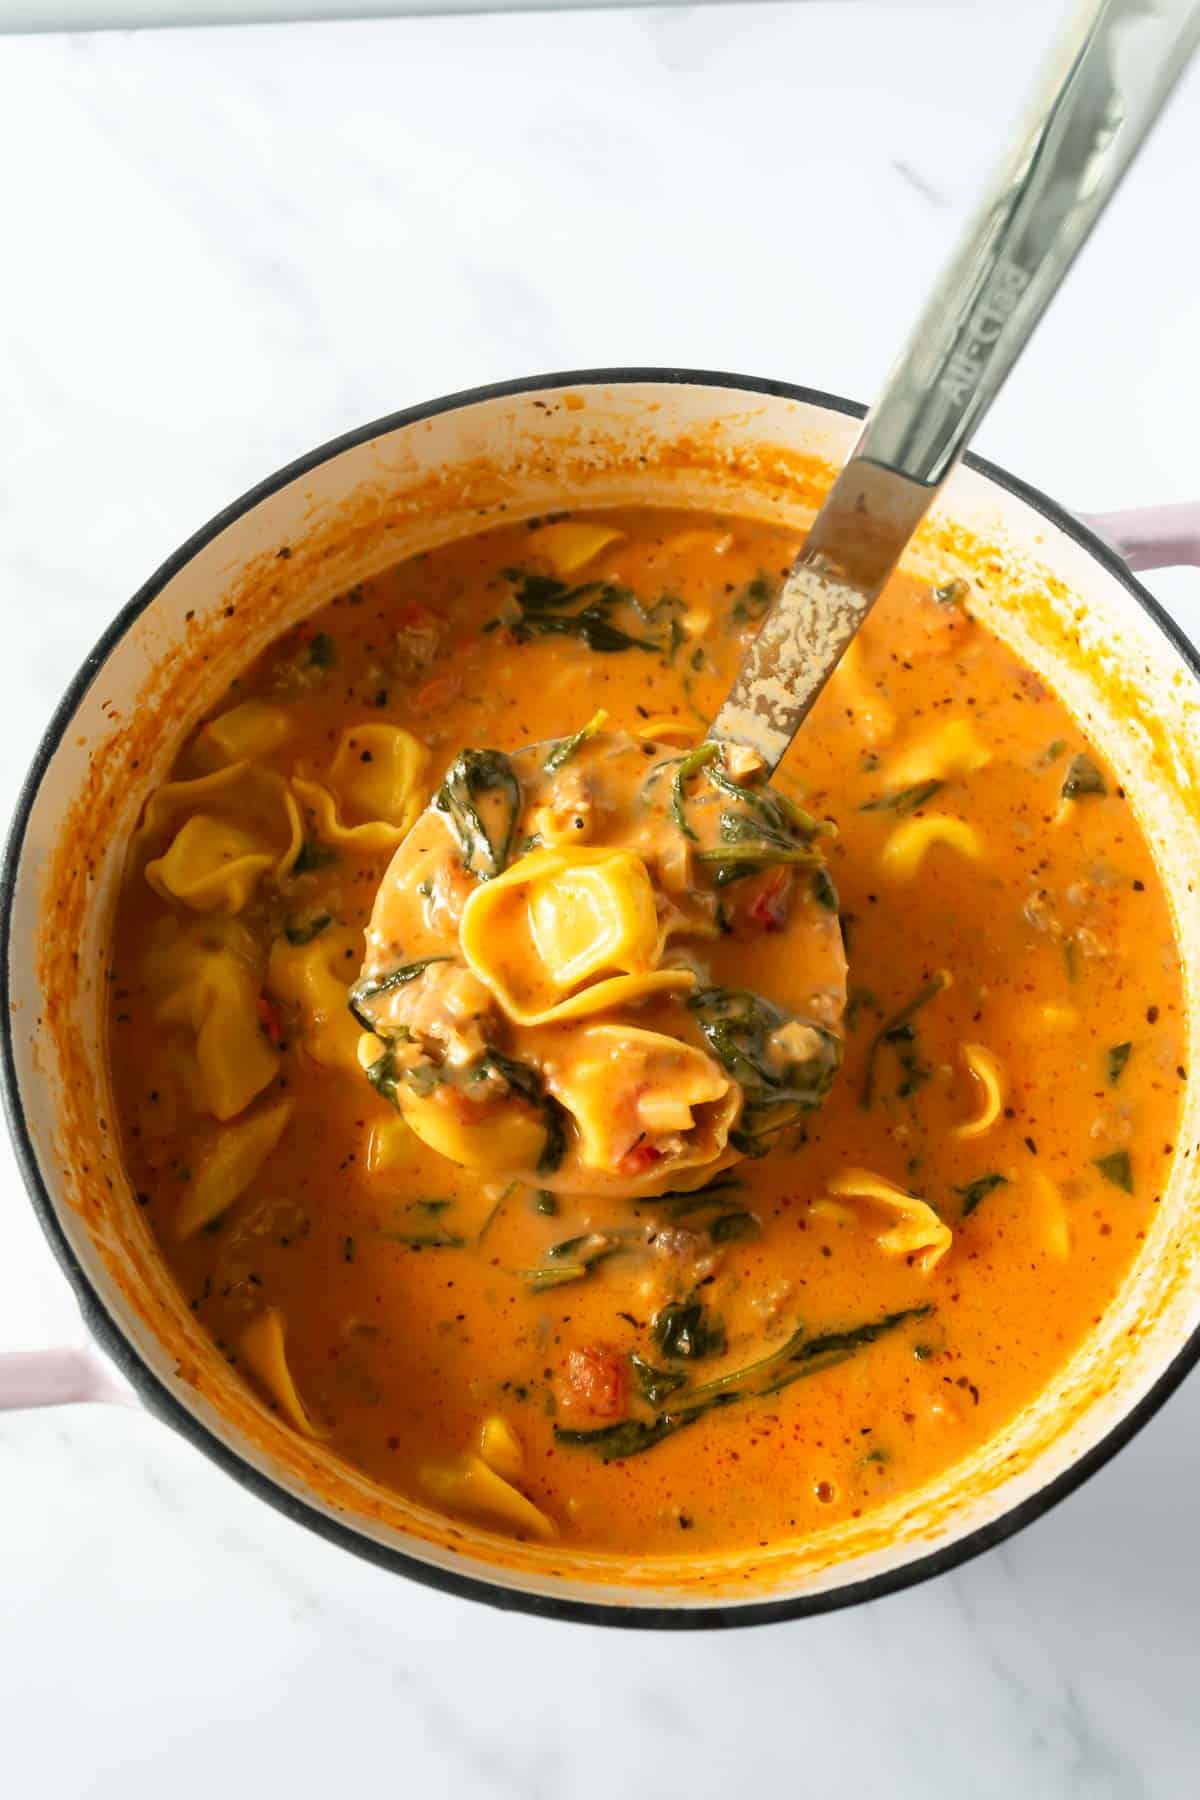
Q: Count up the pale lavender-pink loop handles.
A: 2